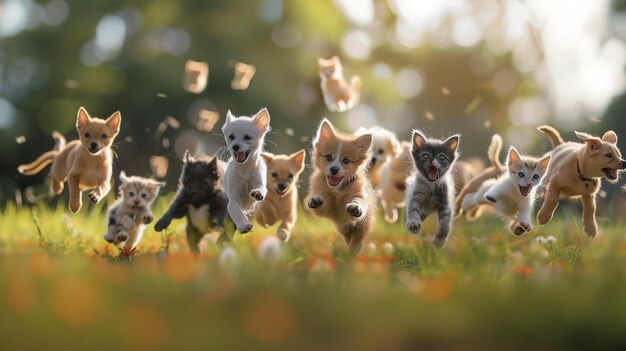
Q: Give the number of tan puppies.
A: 4